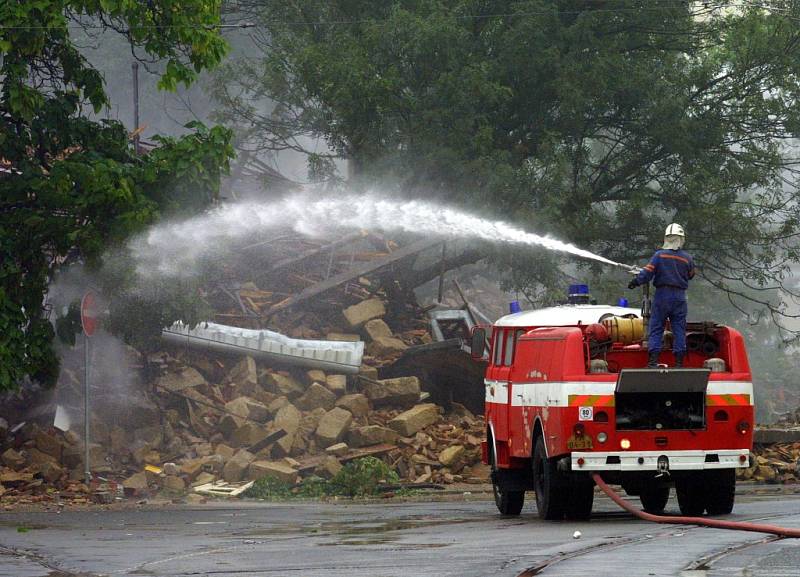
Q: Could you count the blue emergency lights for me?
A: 3